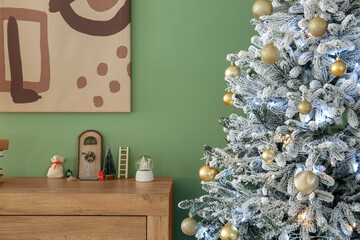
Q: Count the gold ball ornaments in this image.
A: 12